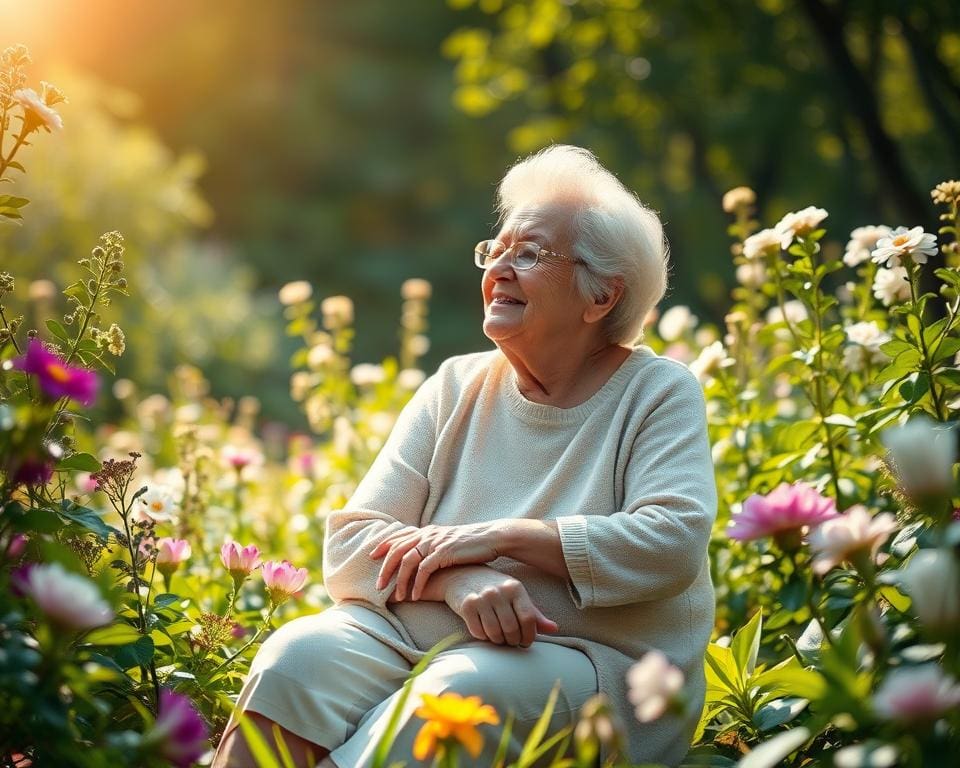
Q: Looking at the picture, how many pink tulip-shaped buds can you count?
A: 3